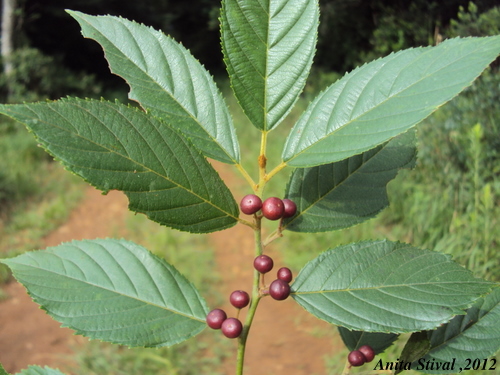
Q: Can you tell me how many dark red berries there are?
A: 11